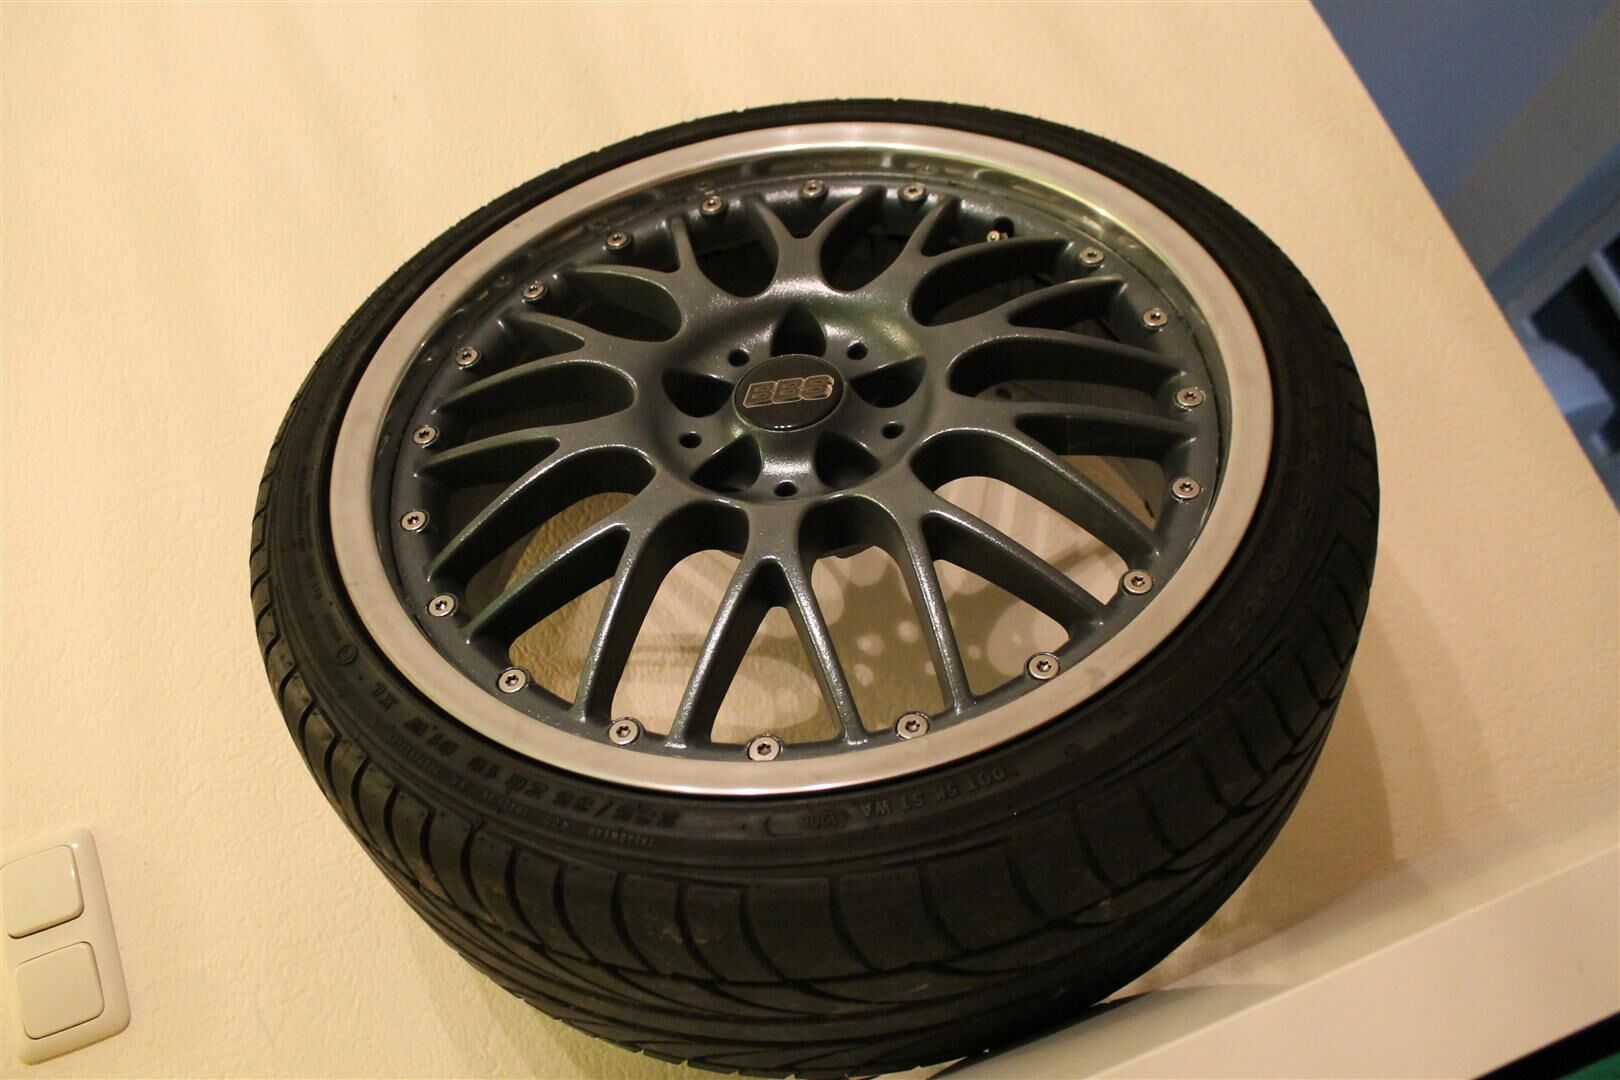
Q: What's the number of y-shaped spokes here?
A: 10